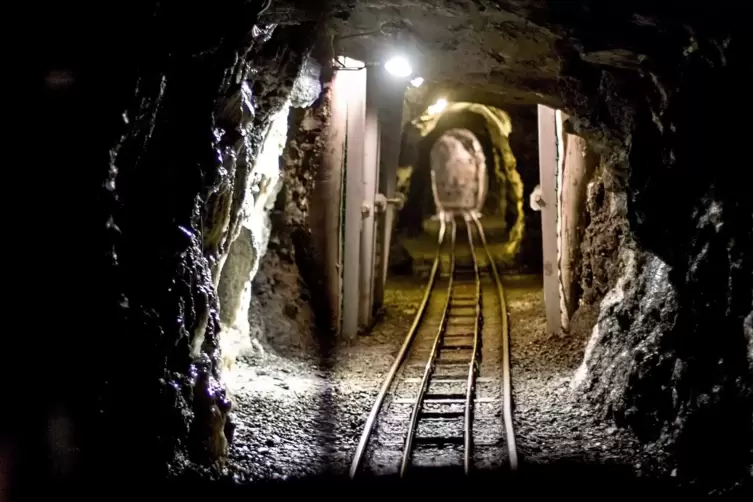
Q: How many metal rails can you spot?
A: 4